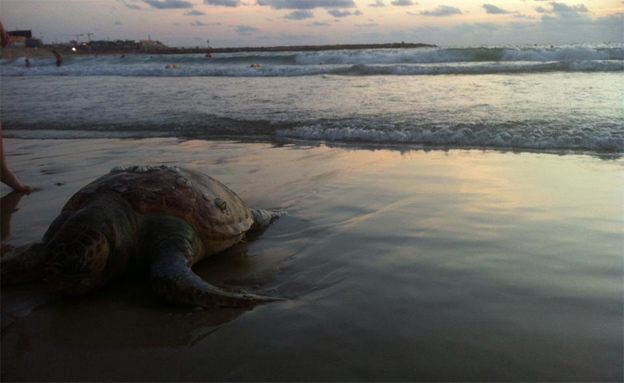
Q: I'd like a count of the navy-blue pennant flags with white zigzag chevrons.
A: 0